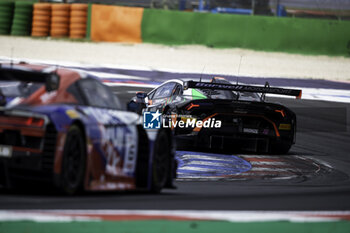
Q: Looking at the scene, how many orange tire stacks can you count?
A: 3